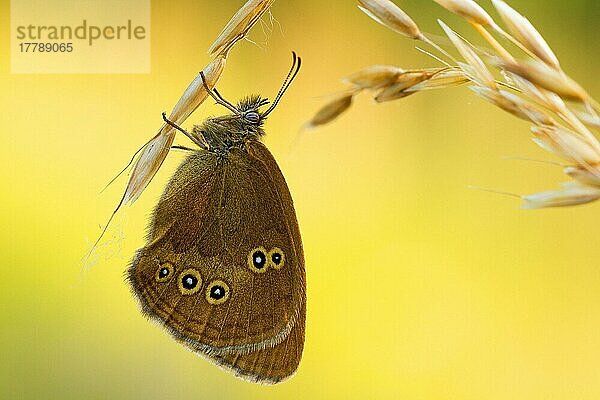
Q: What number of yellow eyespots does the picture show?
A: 5